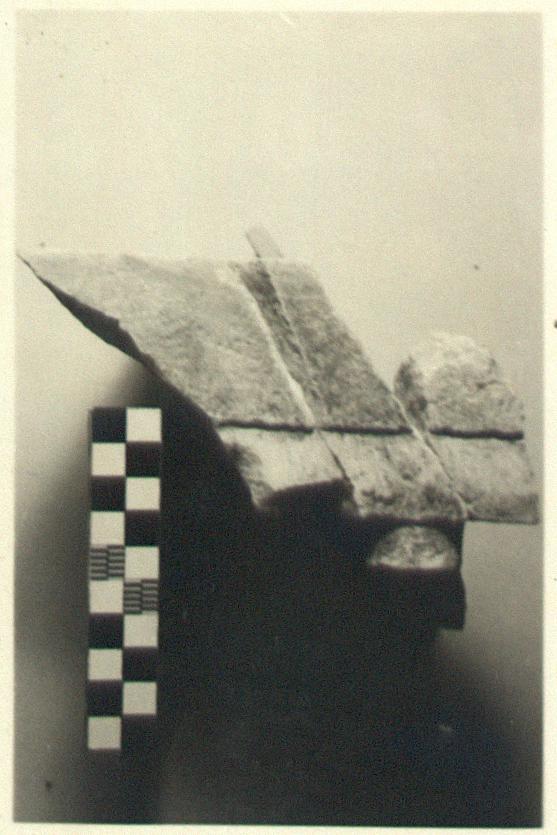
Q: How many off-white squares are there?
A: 10